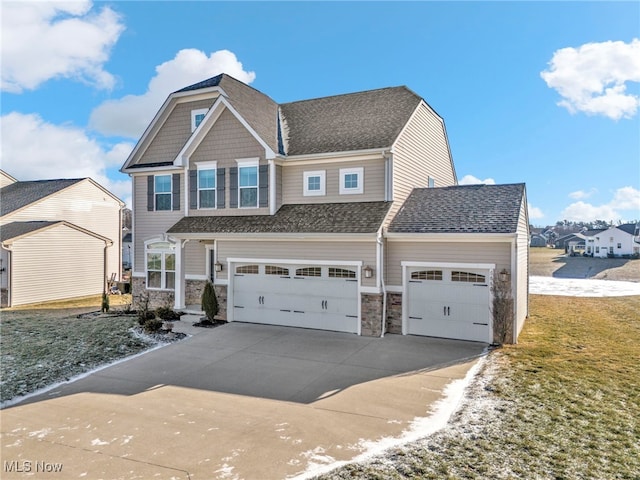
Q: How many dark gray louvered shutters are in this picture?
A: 6